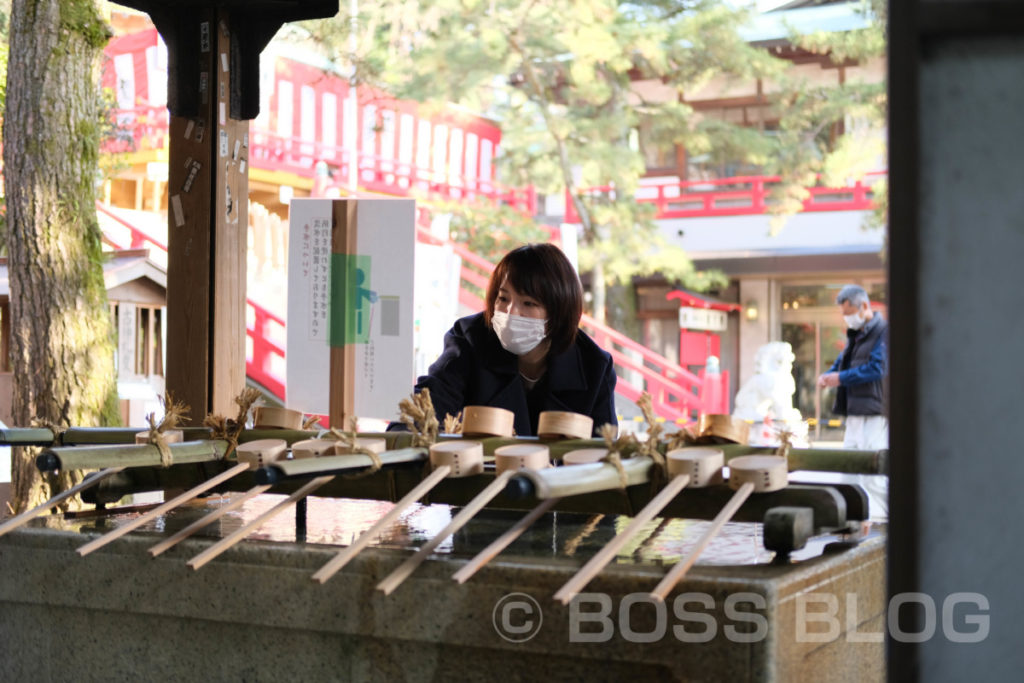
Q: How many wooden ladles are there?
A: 13